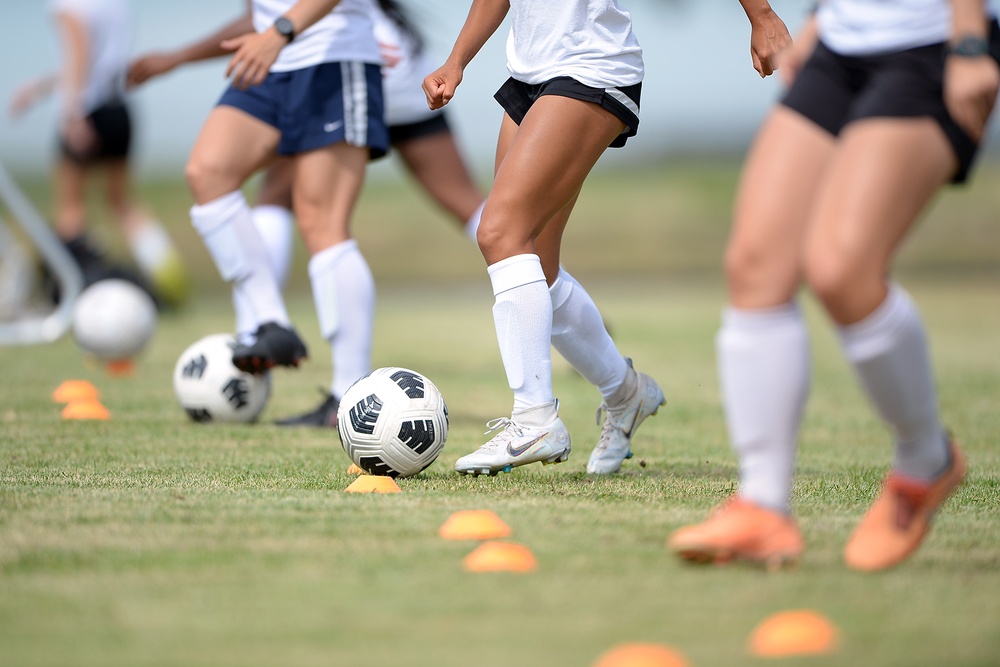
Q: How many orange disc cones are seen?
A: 9